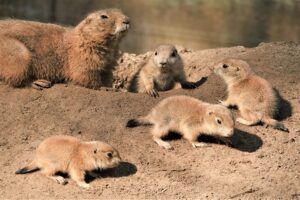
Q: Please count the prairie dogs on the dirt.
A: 5